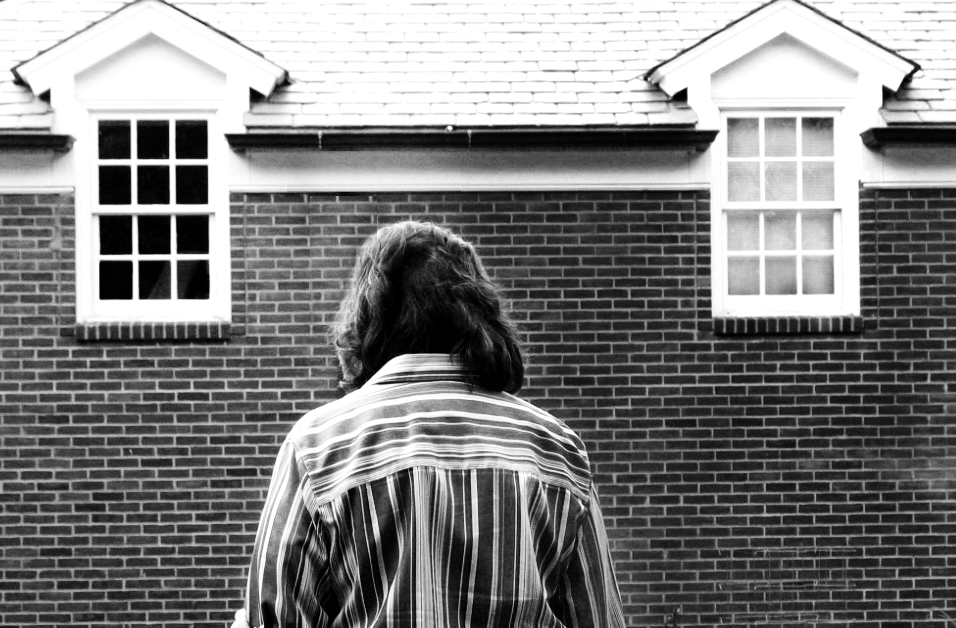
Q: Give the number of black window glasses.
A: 12